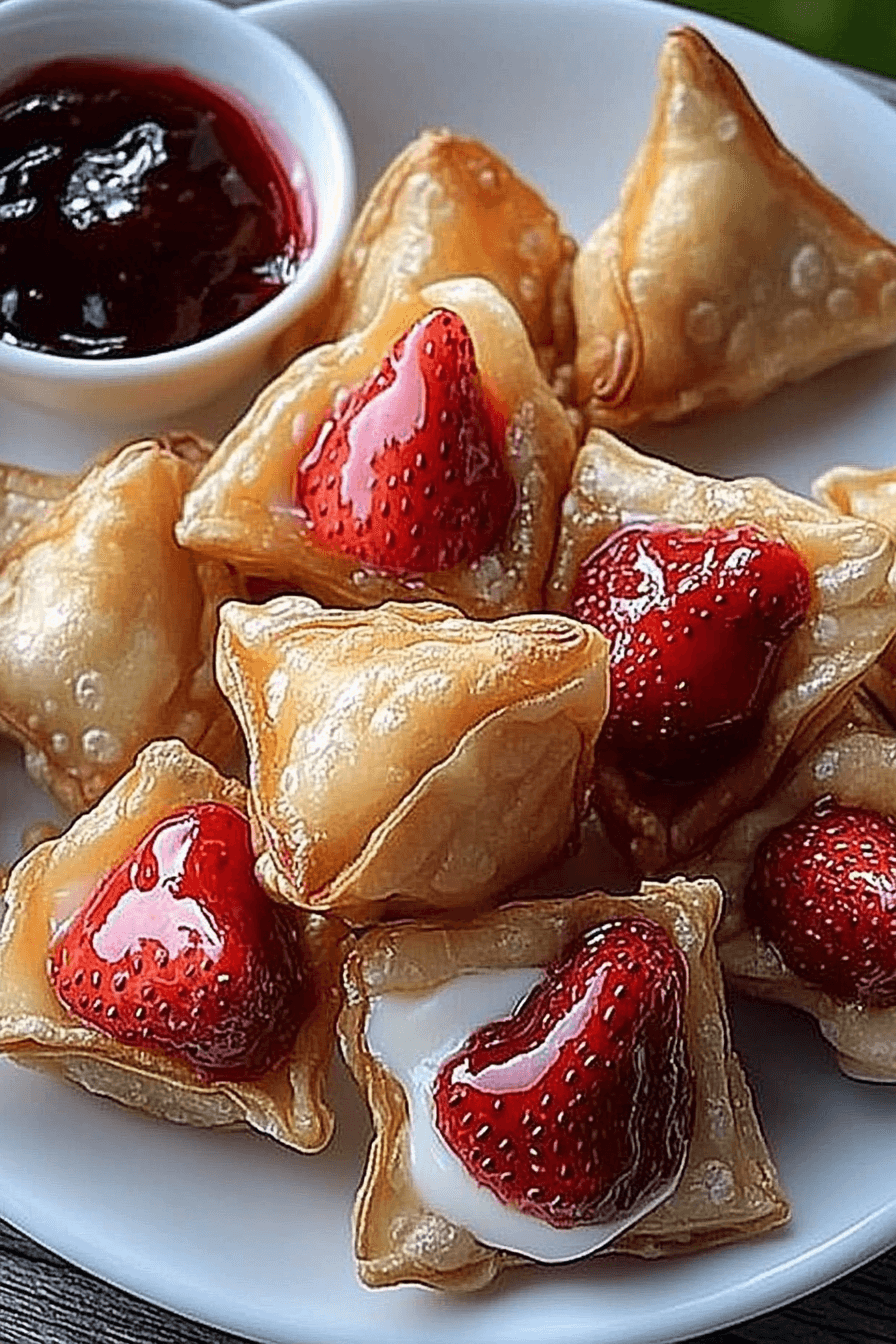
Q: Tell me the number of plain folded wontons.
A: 4